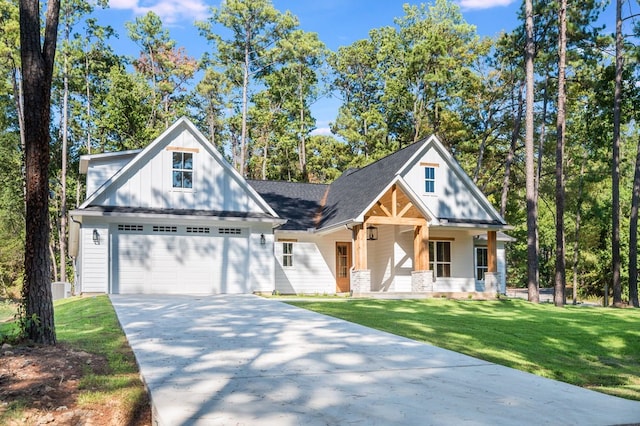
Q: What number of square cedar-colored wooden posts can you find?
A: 3